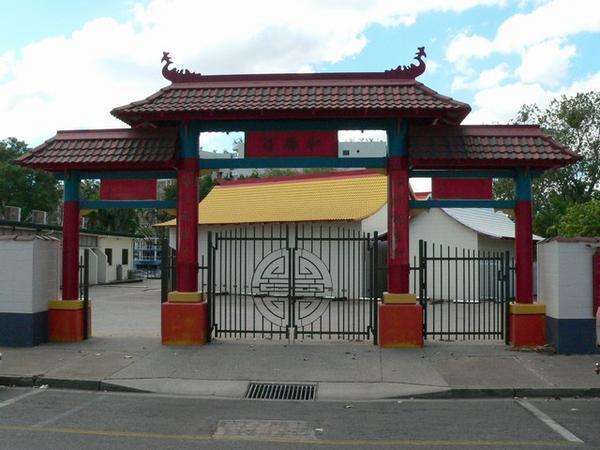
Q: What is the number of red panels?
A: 3